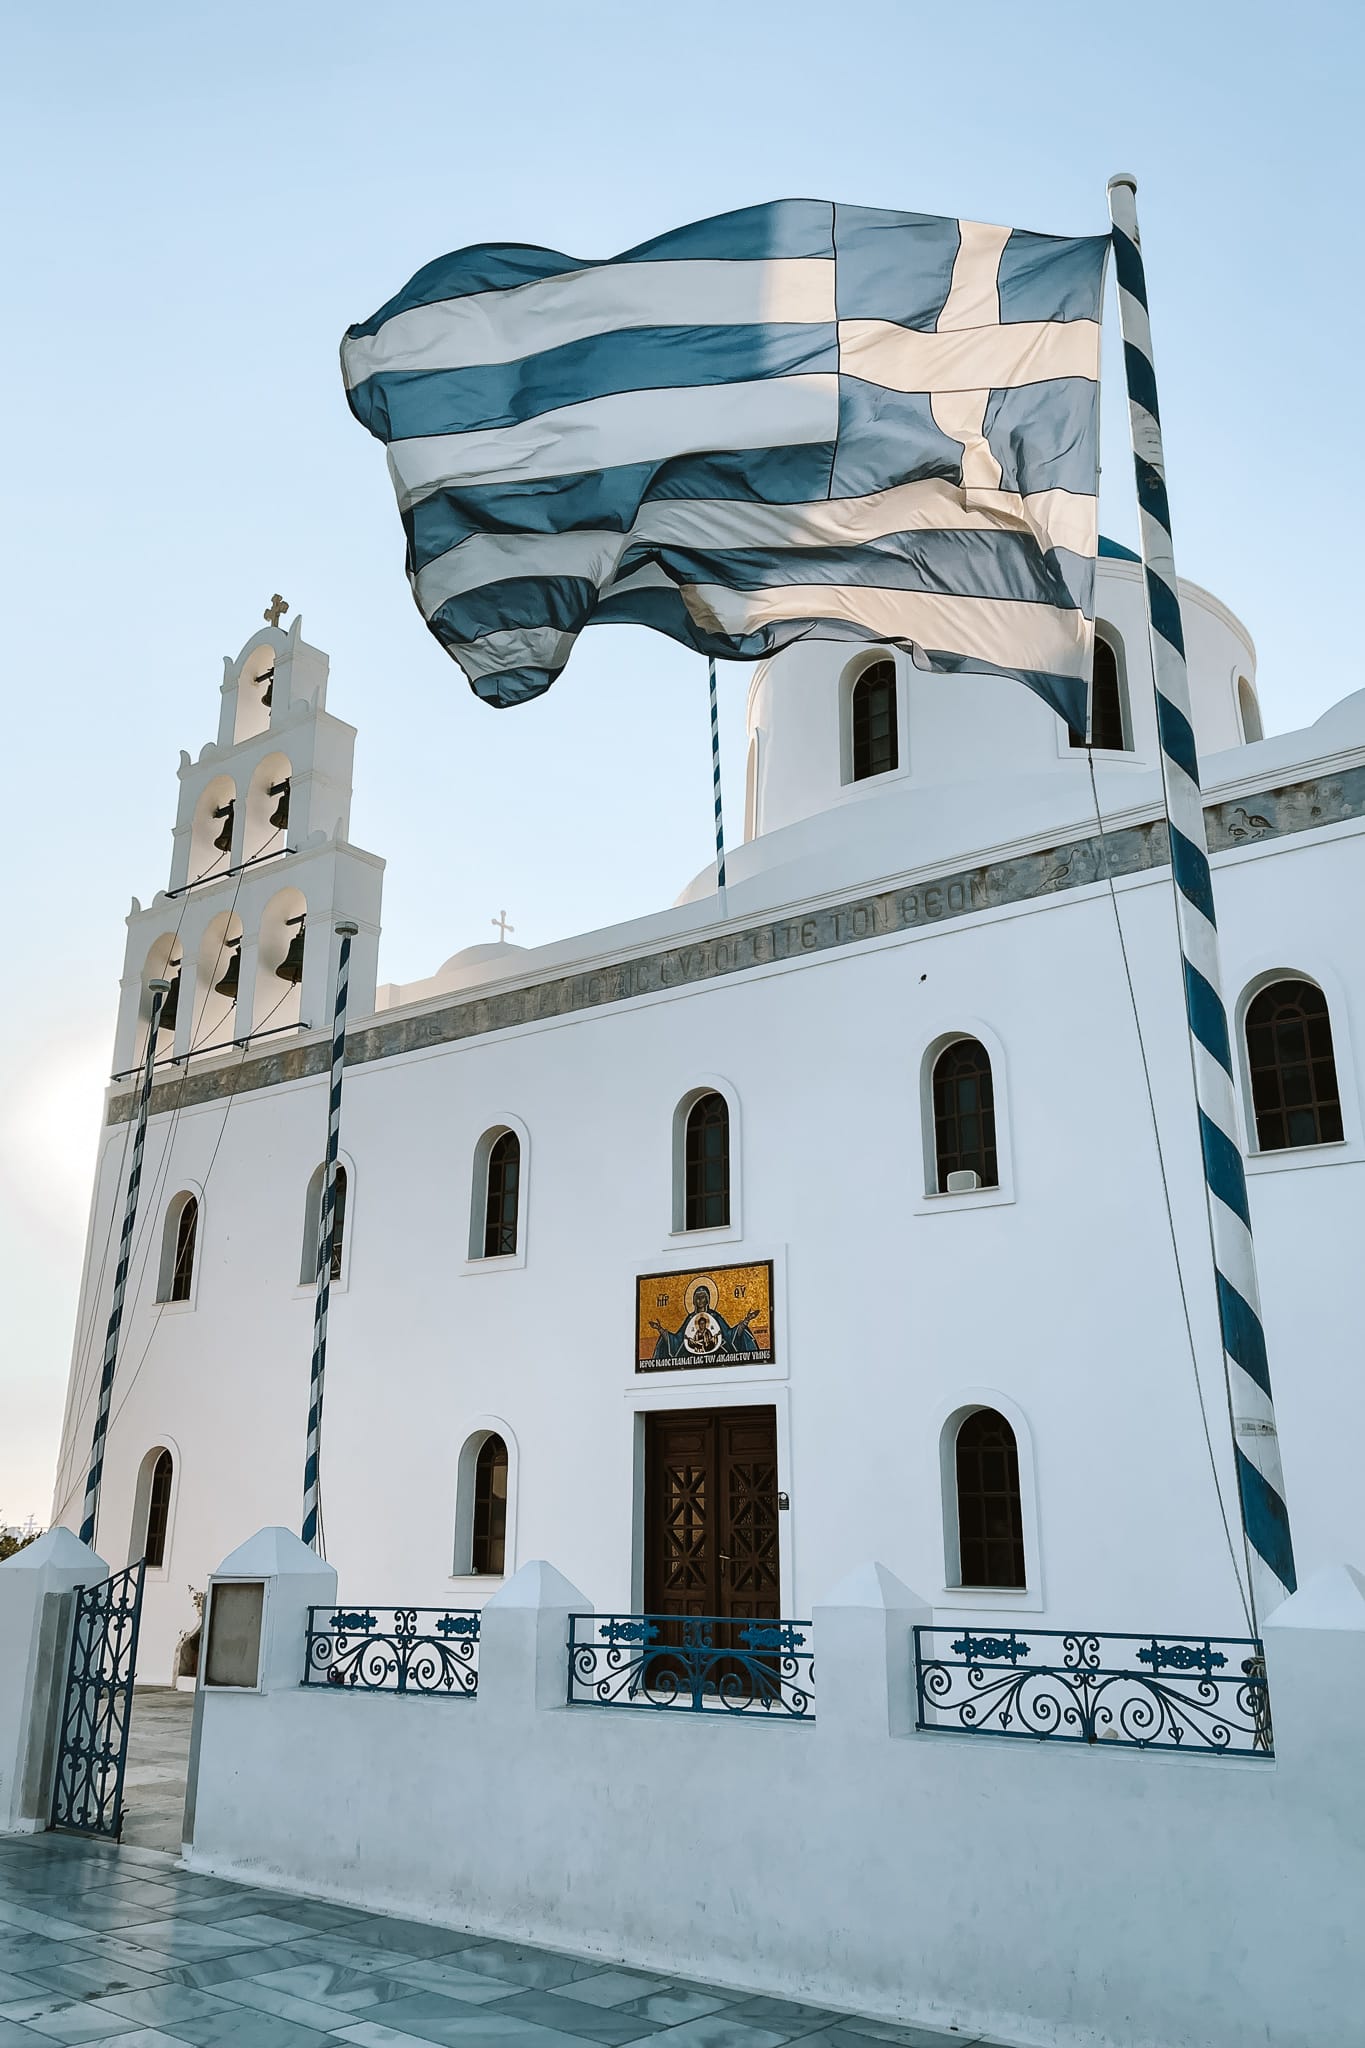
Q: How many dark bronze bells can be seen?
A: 6